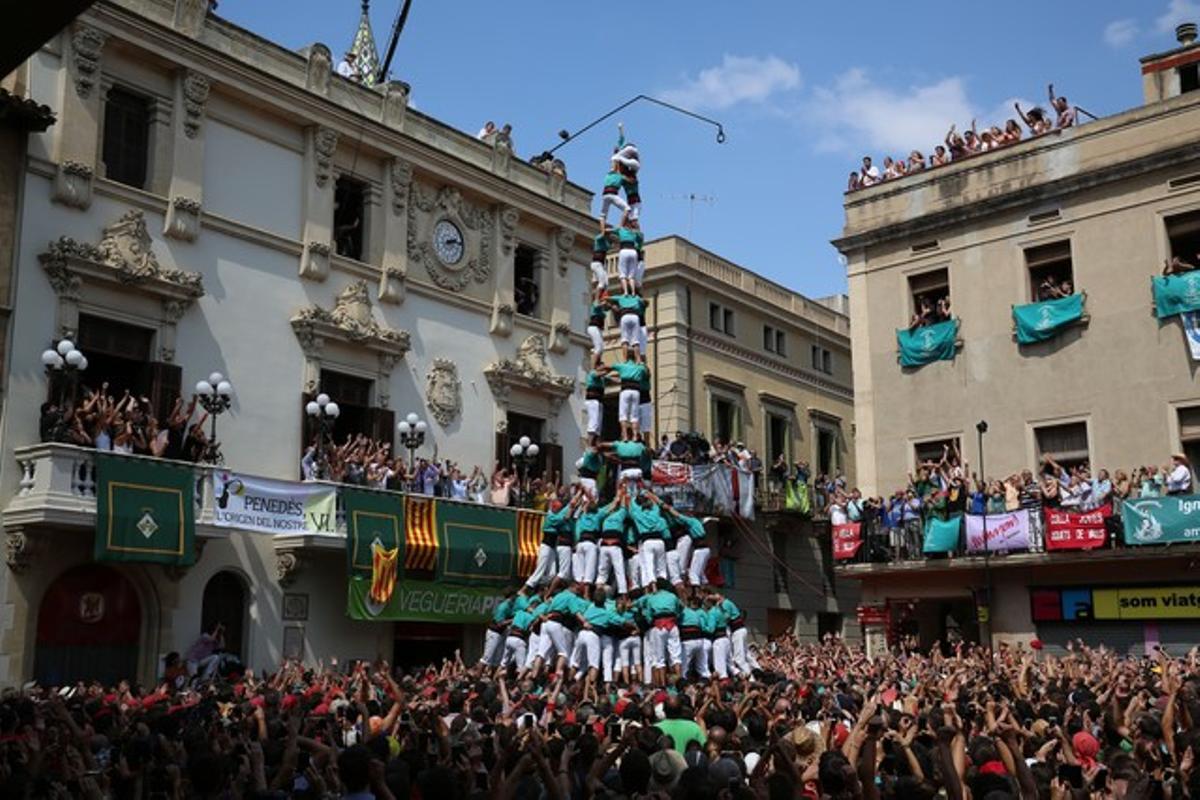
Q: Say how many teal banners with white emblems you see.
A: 4